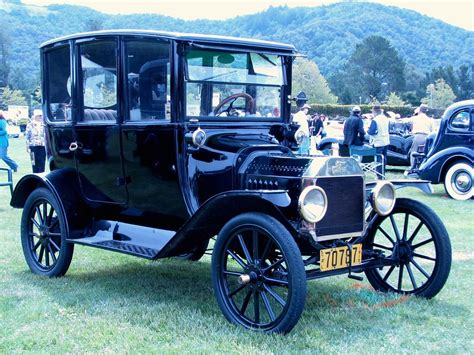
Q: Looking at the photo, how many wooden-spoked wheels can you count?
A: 3